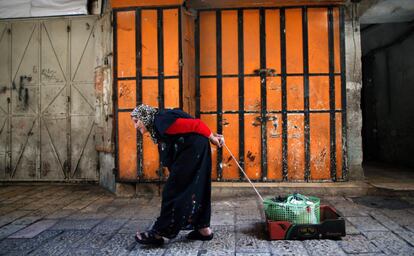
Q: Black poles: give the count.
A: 12